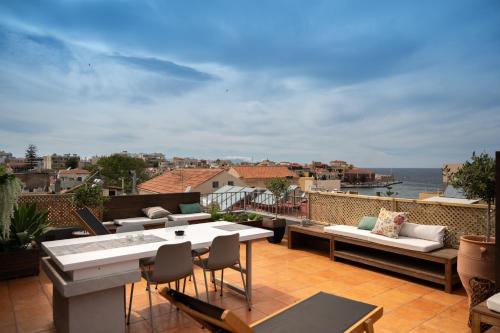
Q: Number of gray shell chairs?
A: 4